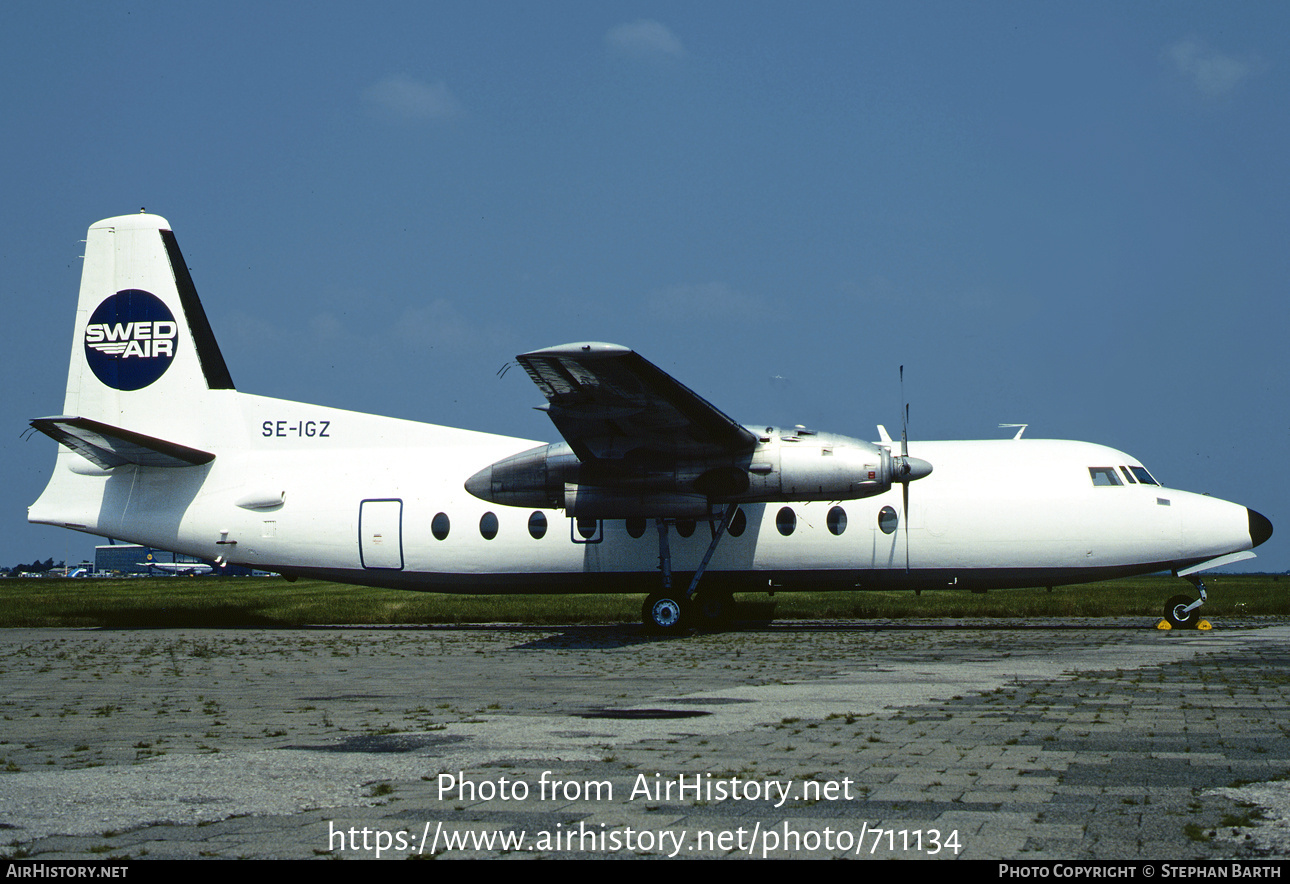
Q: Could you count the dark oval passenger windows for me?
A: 10